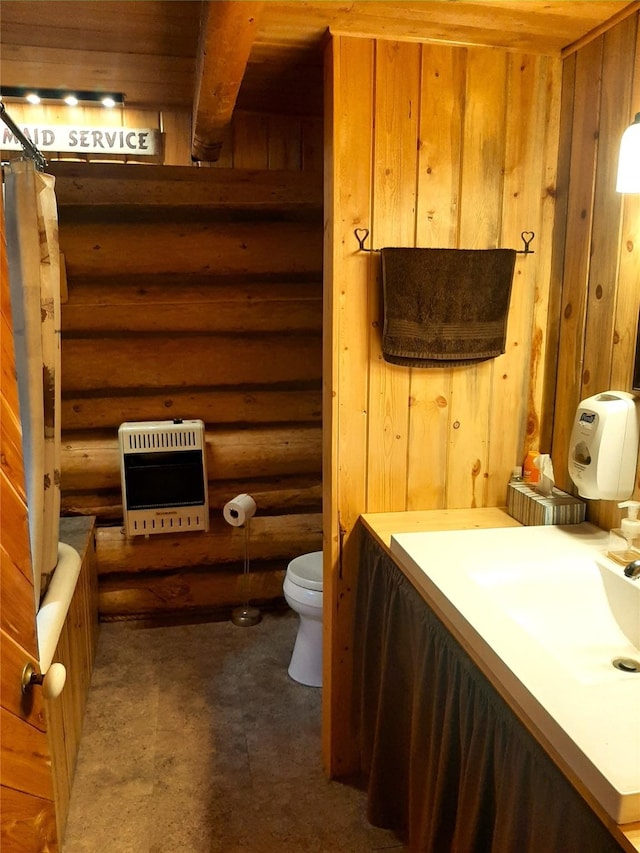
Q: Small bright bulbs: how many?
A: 3